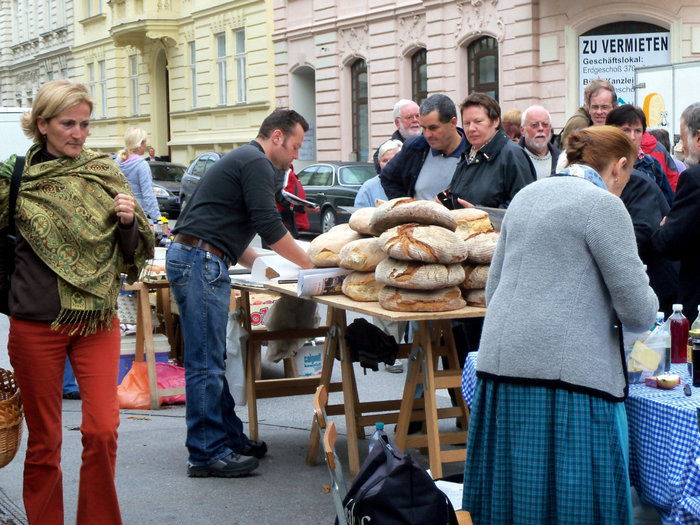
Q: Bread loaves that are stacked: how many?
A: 13